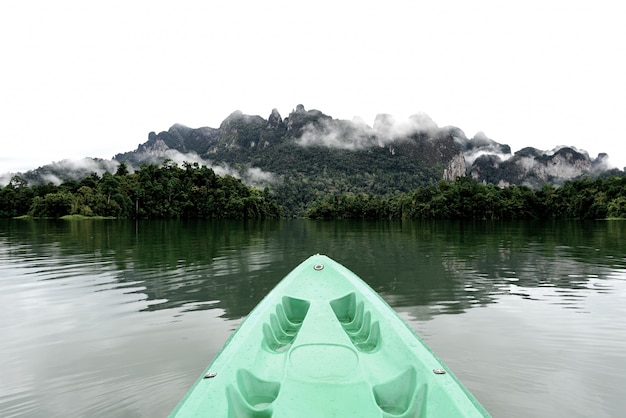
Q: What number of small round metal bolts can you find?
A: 3